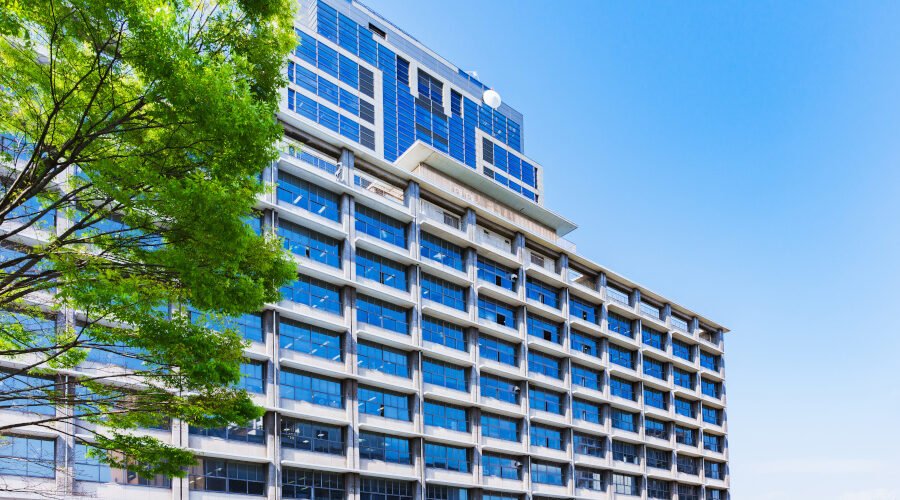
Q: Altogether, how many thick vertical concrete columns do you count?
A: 13